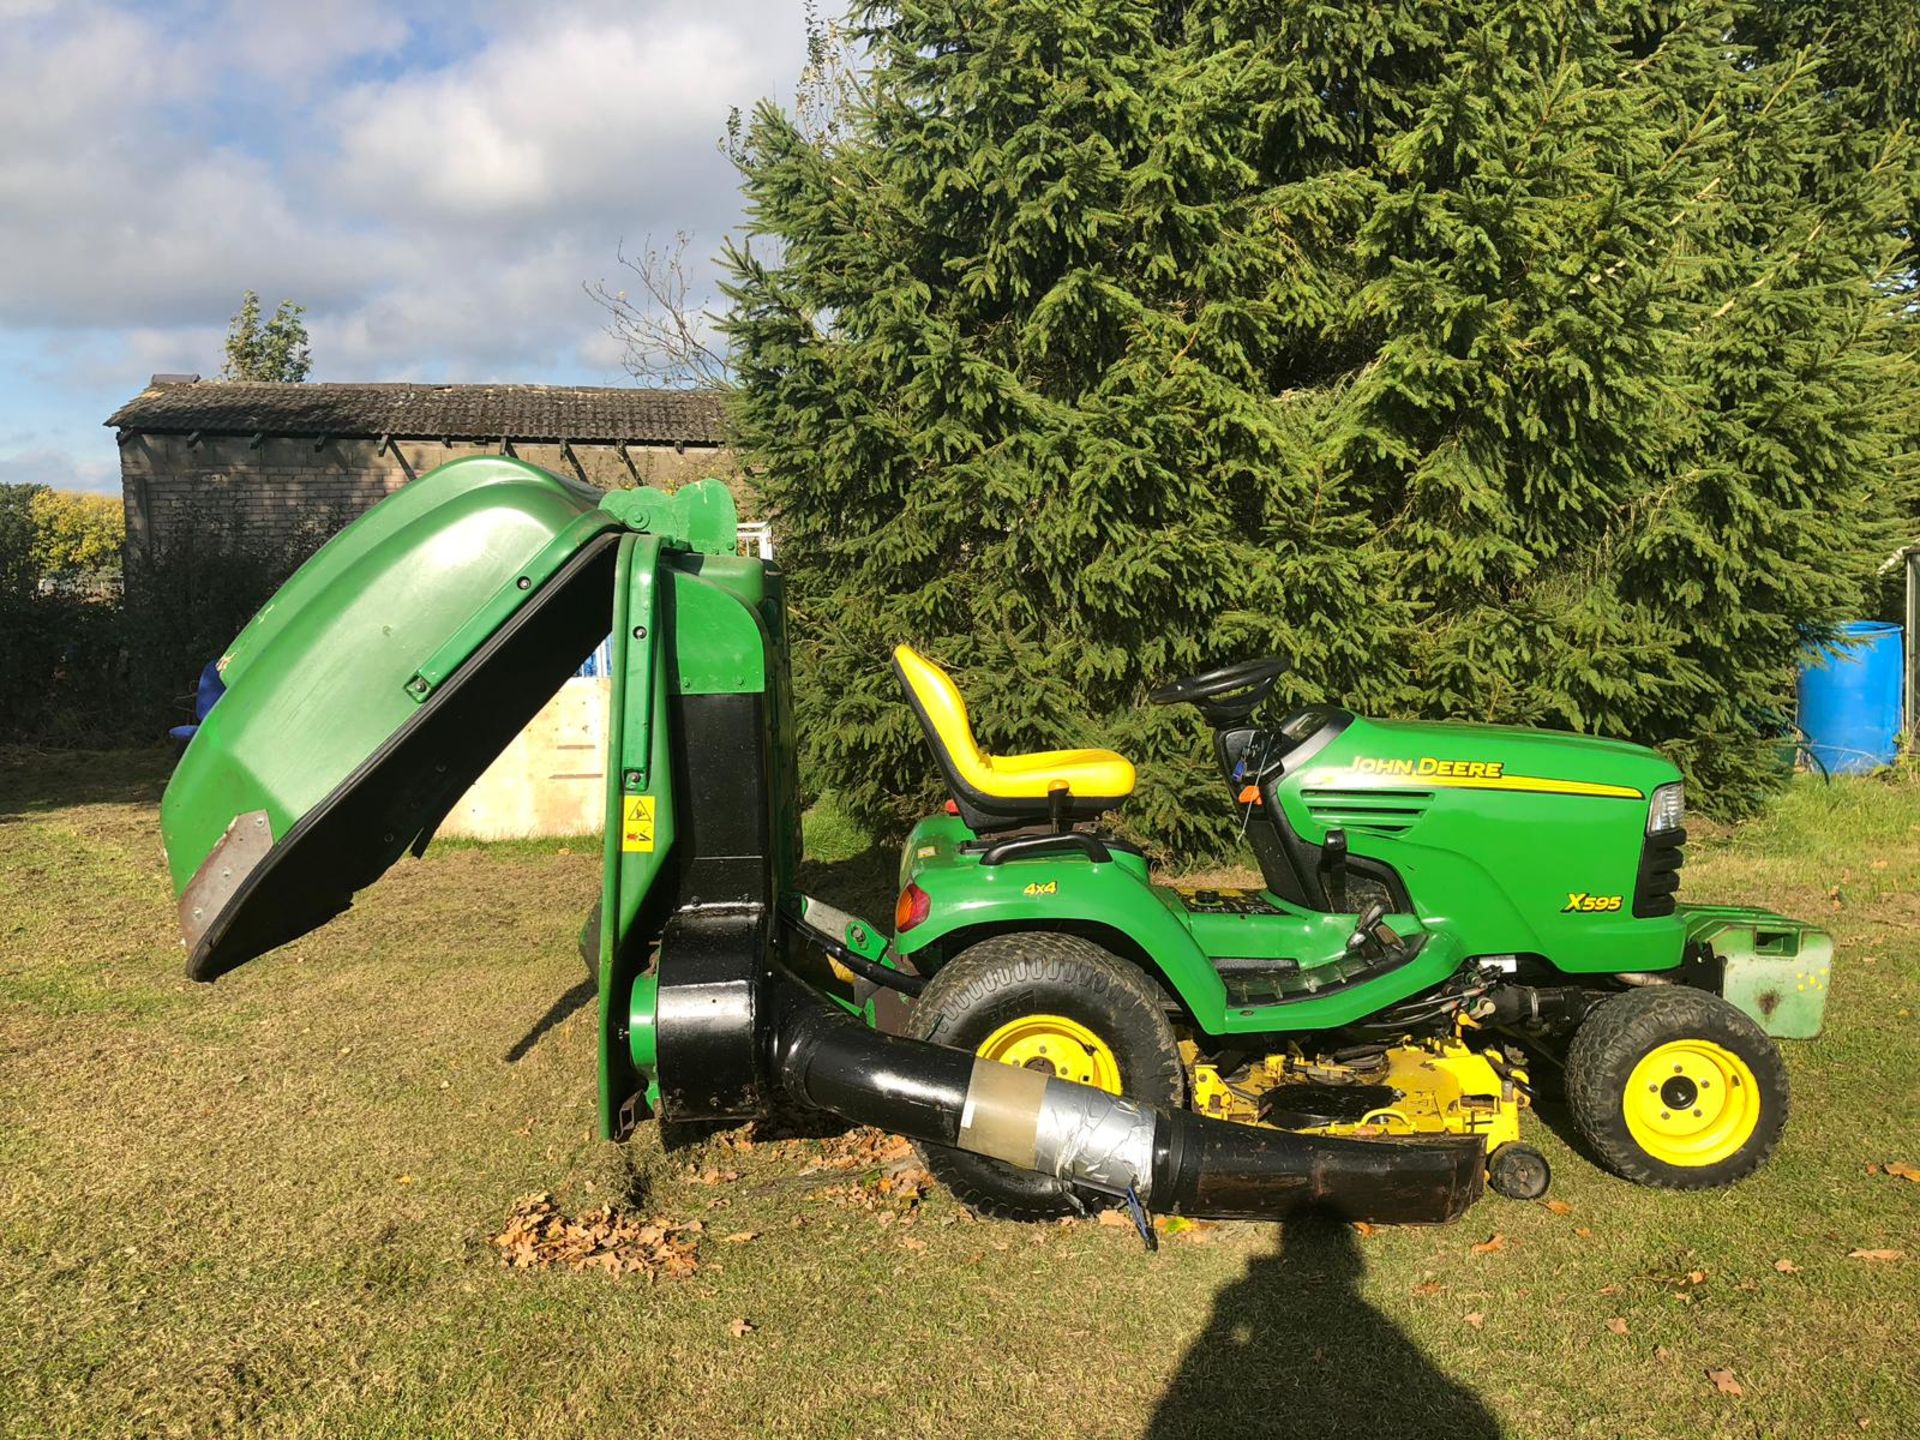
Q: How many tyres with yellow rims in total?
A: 2